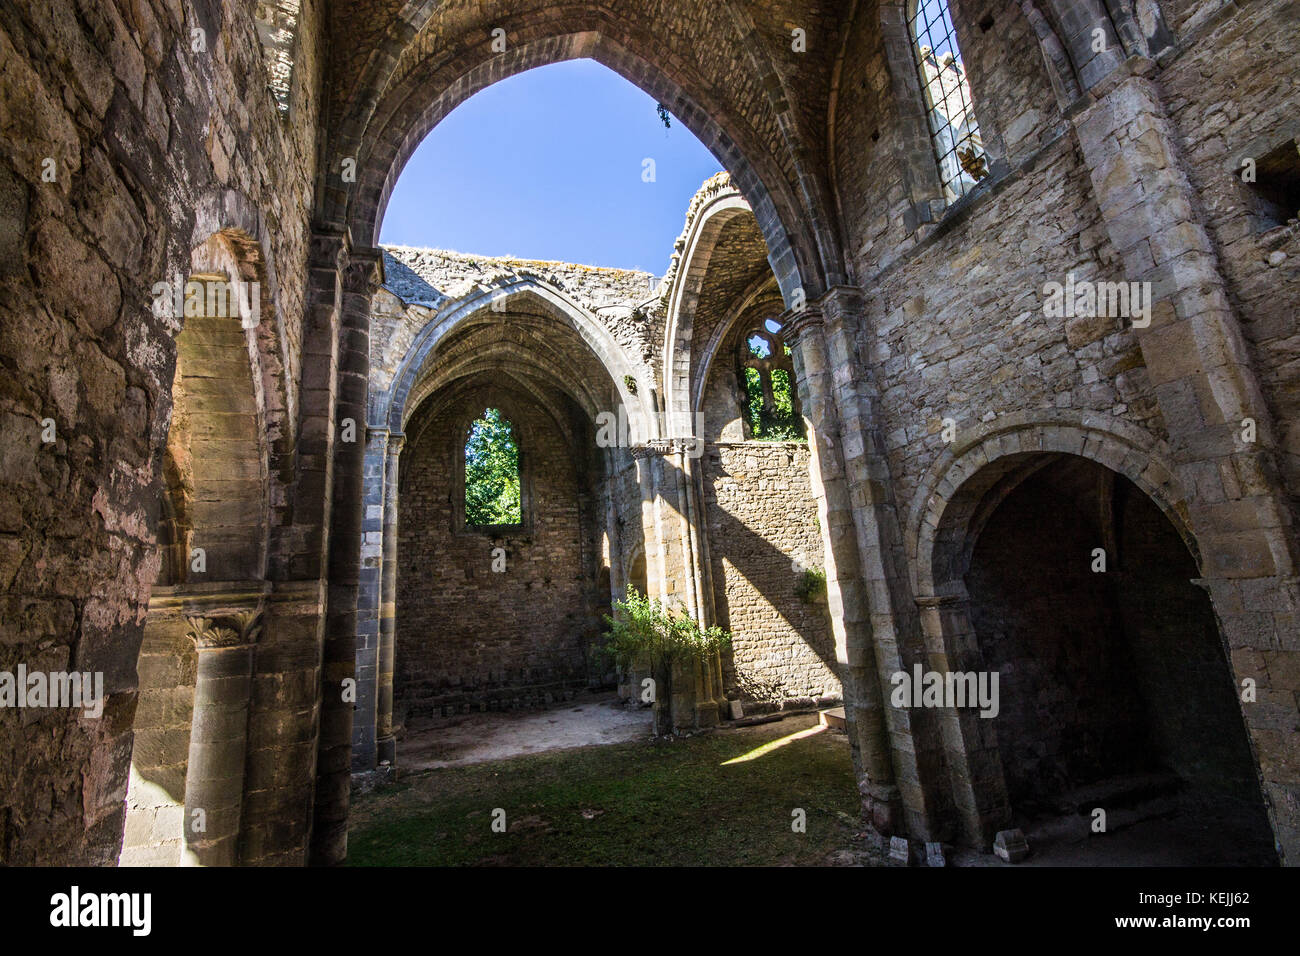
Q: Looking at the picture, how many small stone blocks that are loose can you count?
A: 3